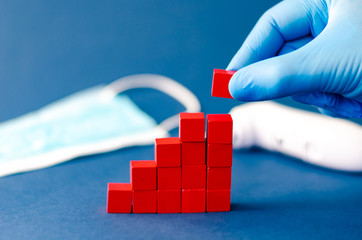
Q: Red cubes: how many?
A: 15